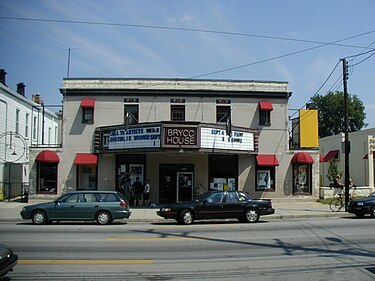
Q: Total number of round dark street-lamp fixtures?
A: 0